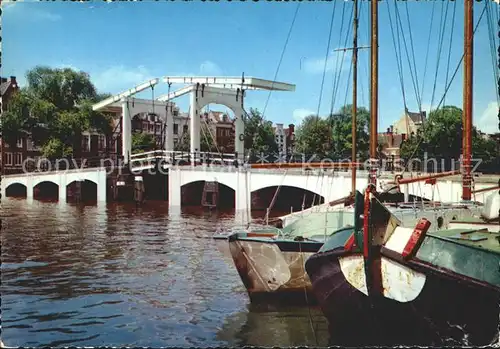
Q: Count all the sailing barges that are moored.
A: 2